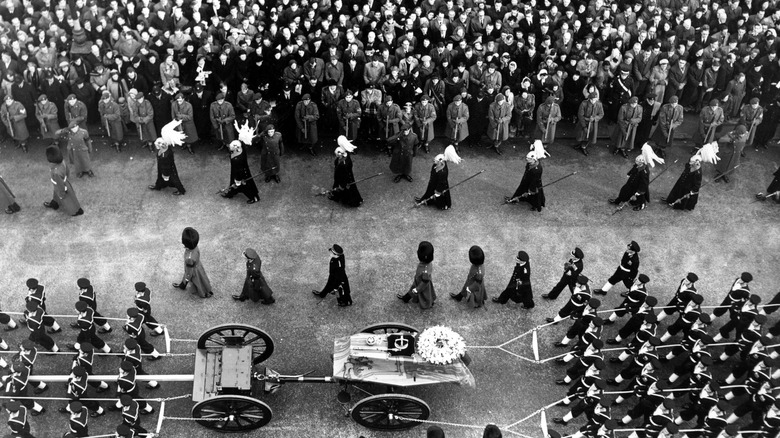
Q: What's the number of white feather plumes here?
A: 7